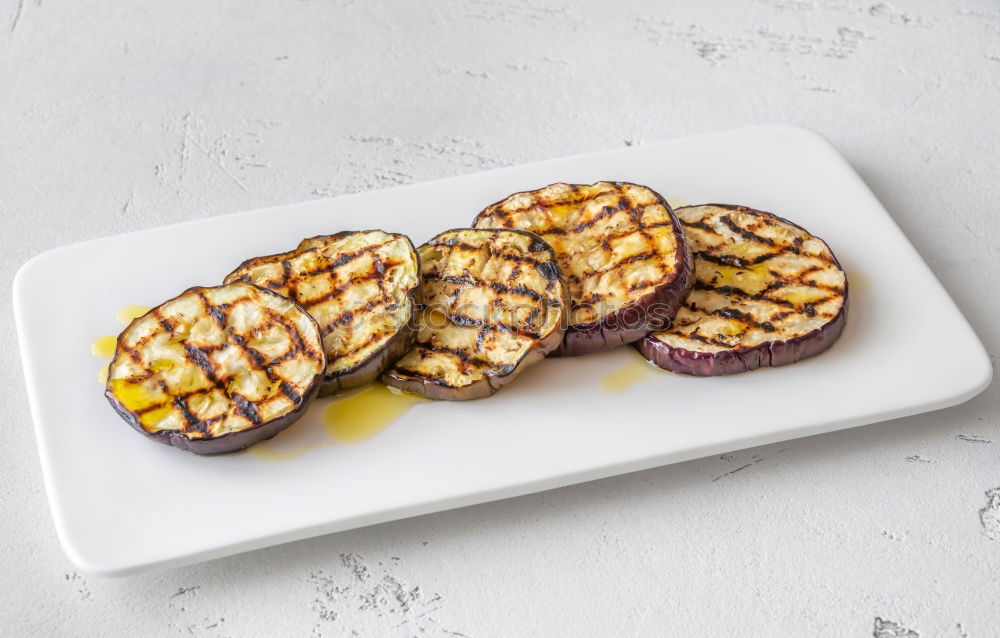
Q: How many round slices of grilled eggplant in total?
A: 5